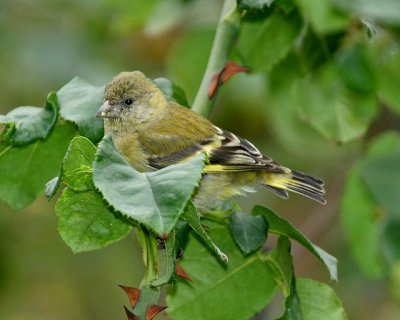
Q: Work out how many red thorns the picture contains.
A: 6